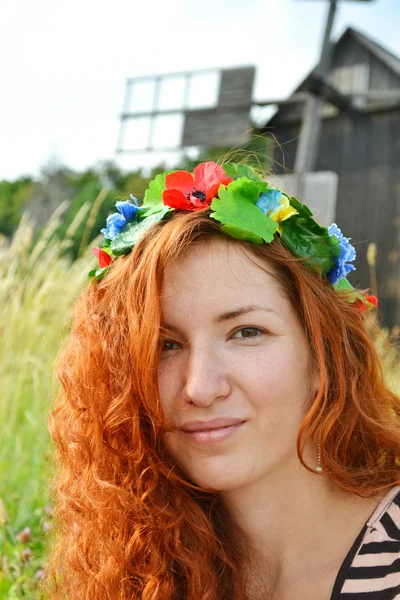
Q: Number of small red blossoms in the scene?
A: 2